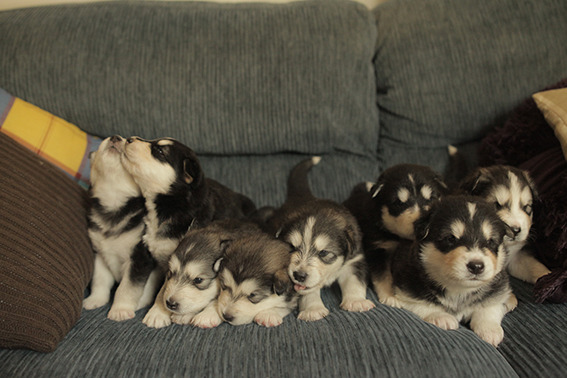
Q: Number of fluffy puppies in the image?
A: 8